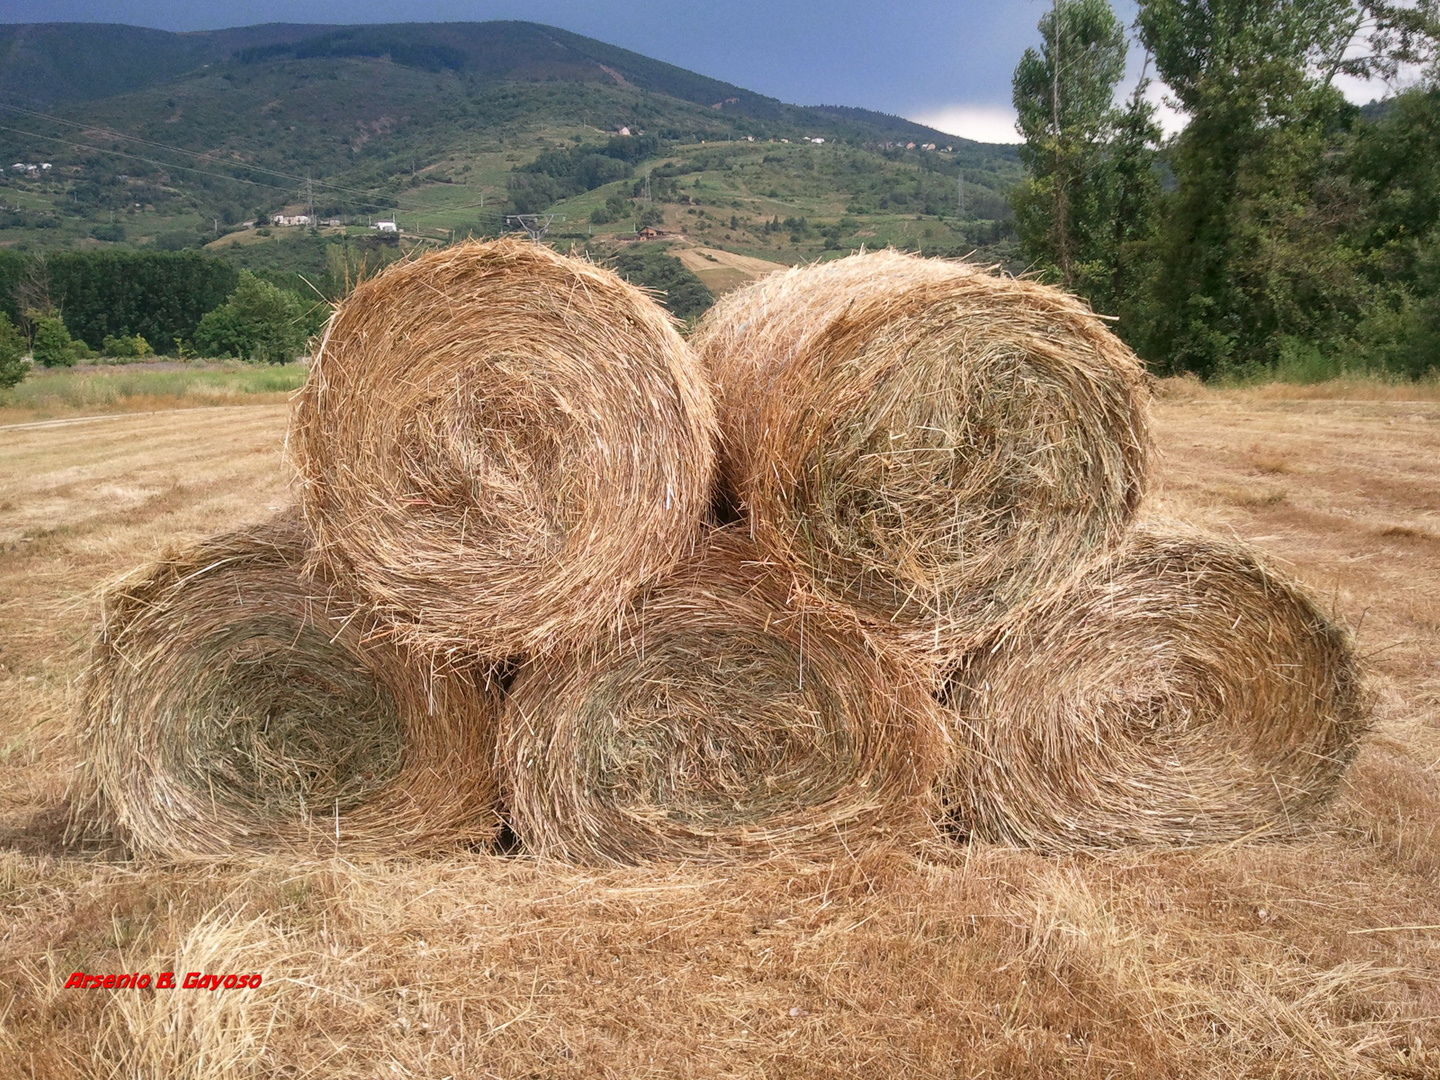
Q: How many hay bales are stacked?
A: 5